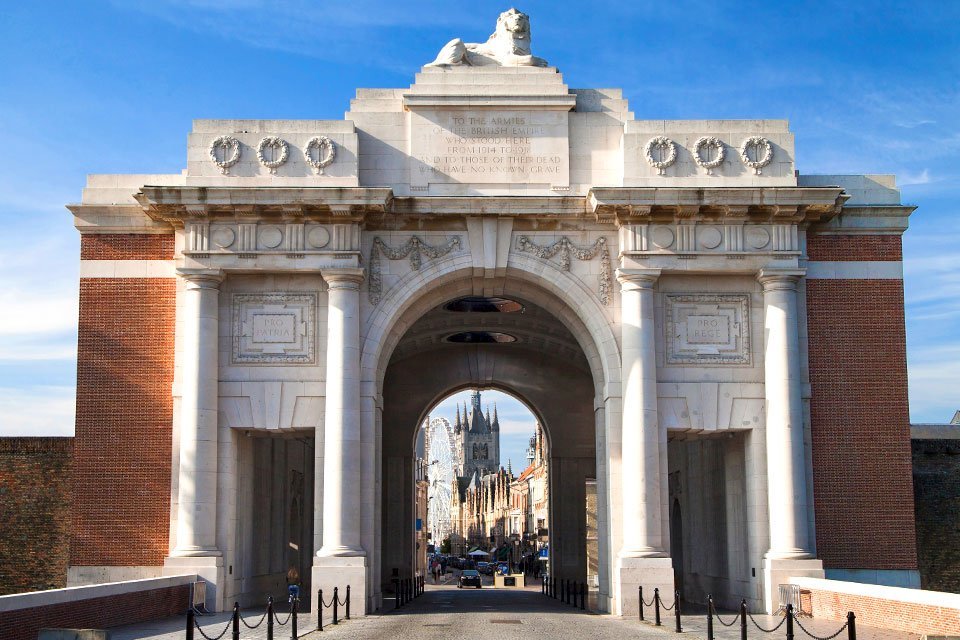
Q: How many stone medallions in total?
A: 6